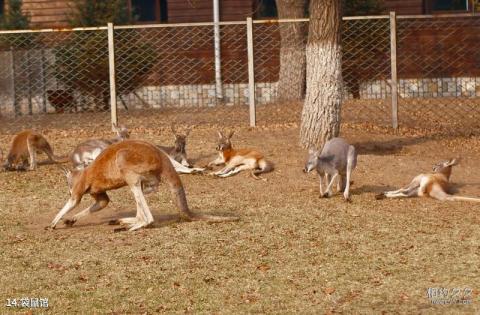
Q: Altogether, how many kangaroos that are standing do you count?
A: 3